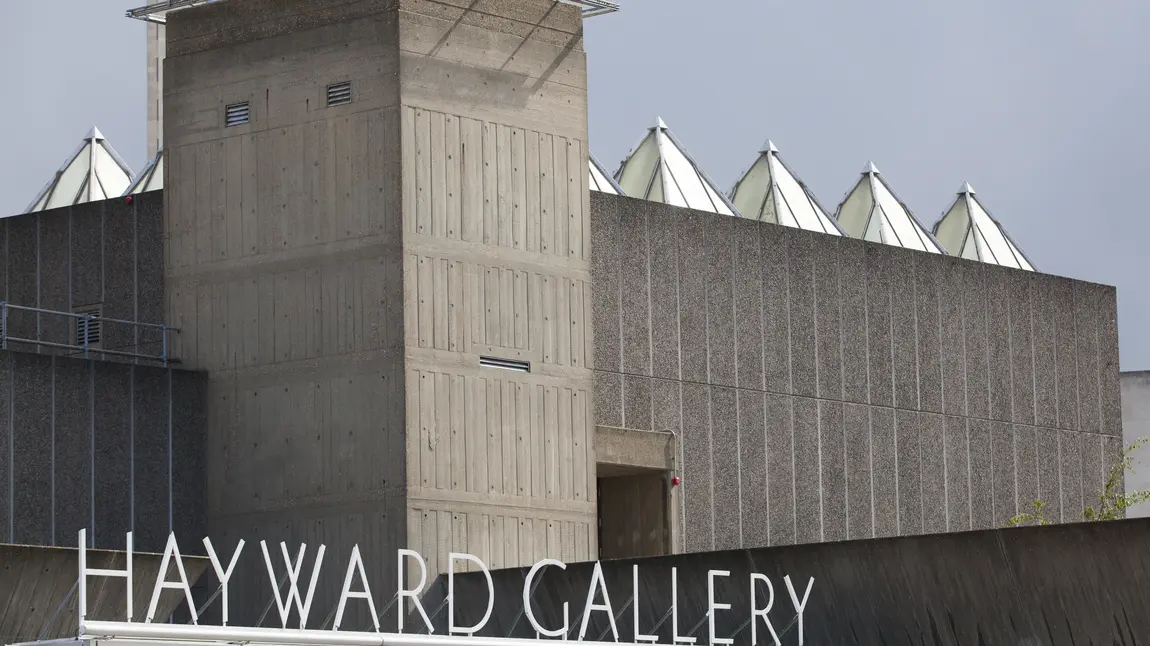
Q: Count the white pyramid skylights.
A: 7